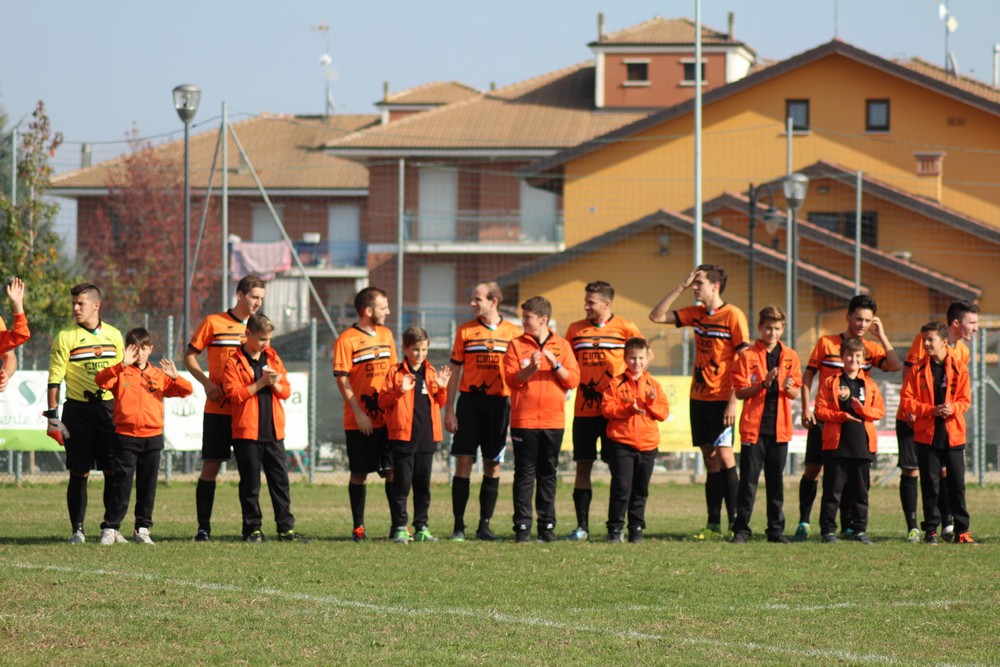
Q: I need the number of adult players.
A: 8